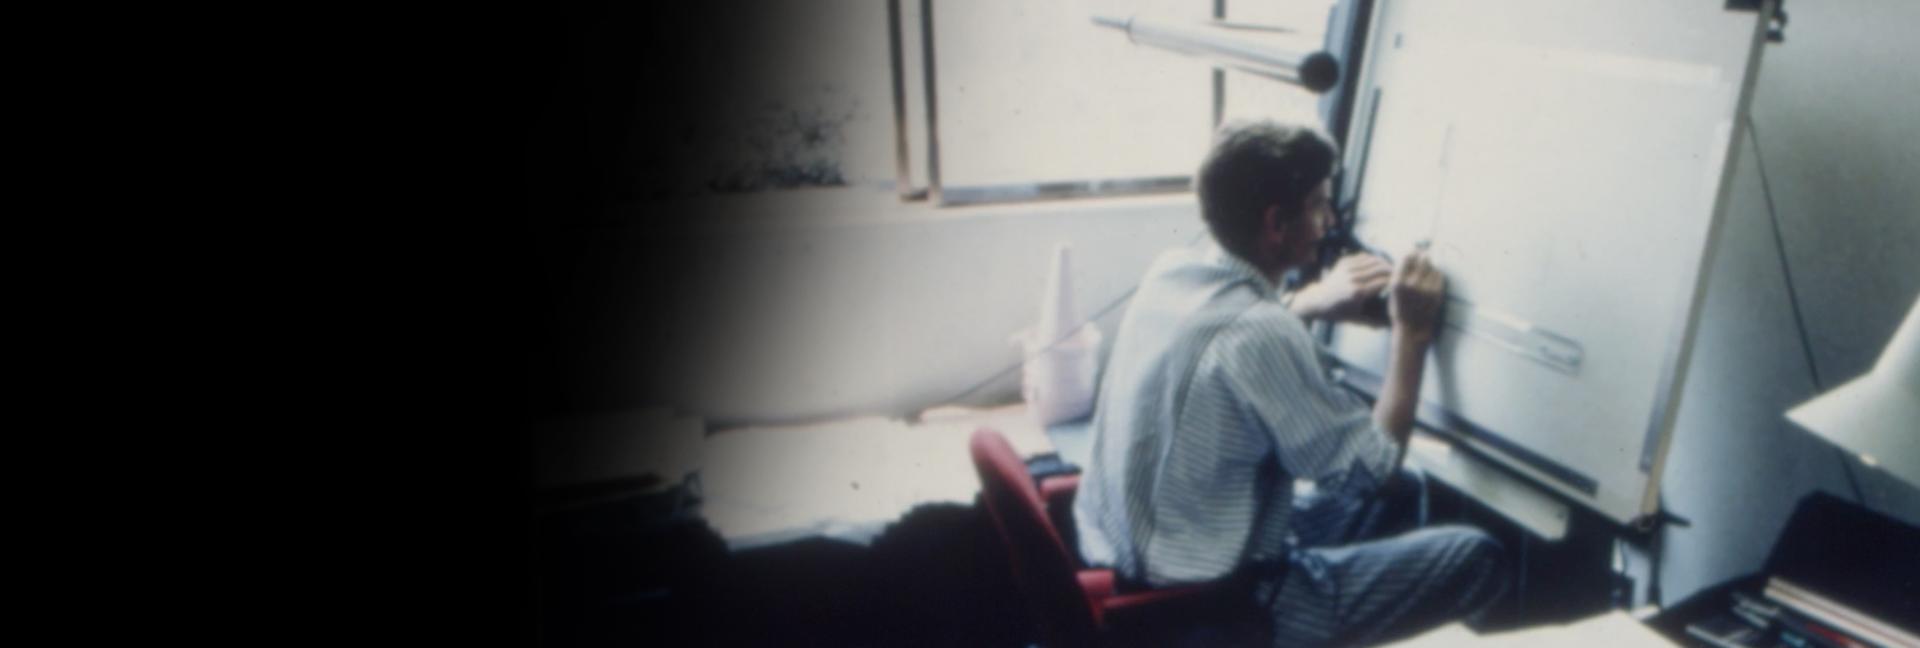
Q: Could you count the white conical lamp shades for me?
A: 1